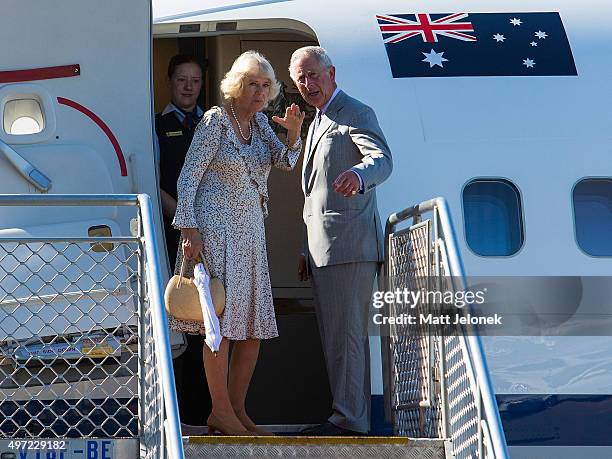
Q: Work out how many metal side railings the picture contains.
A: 2